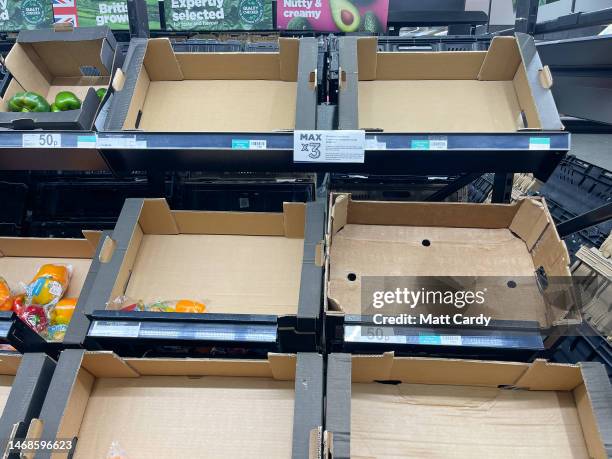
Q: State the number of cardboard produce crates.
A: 9